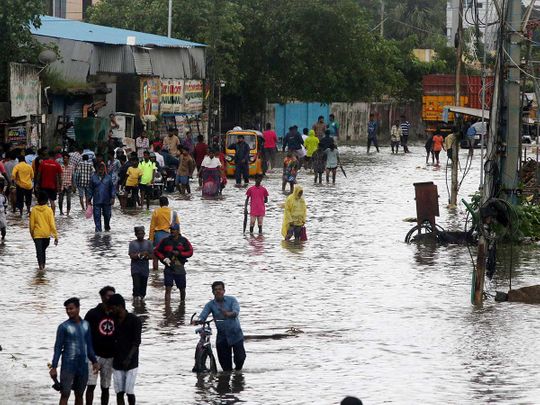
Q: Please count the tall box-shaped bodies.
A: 1